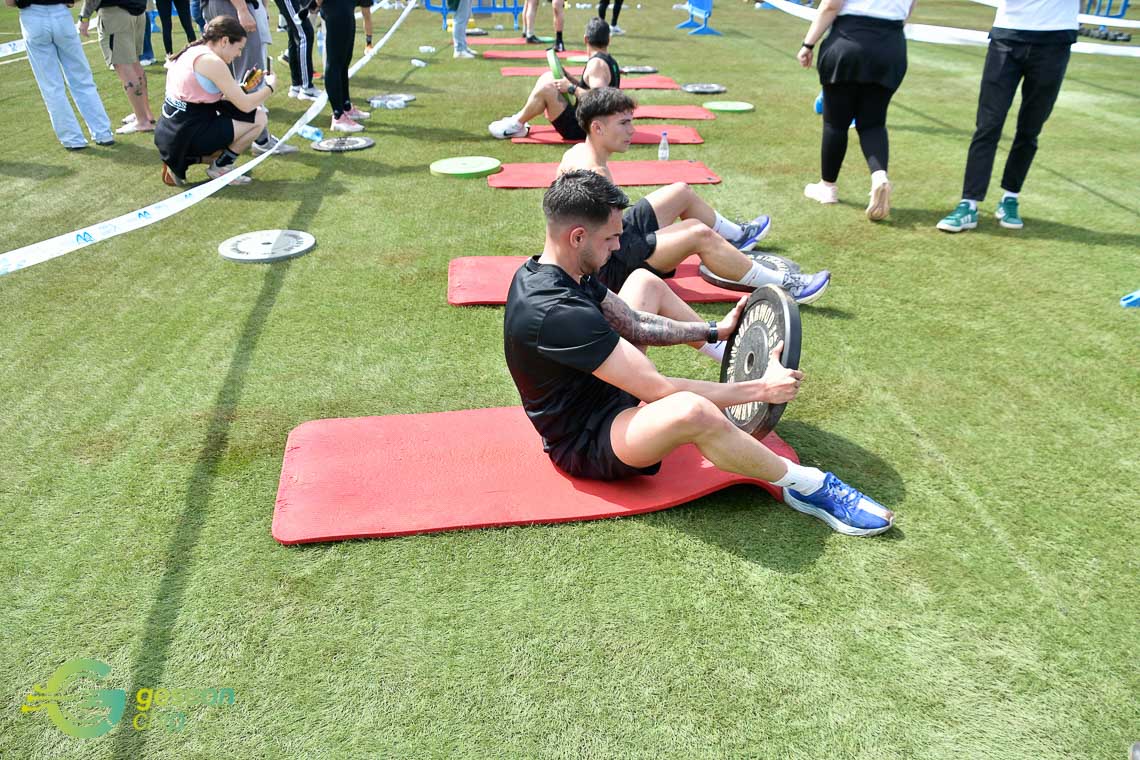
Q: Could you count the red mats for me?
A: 9